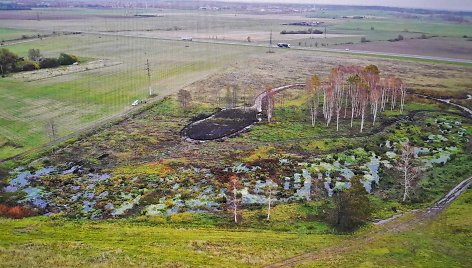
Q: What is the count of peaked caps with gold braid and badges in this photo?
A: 0